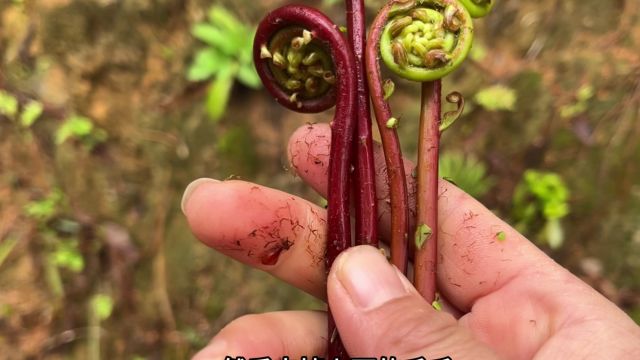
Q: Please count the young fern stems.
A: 4